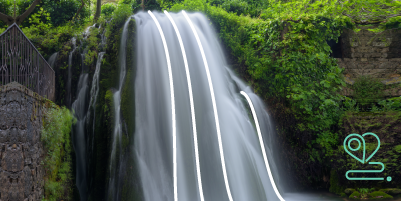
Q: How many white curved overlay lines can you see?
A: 4